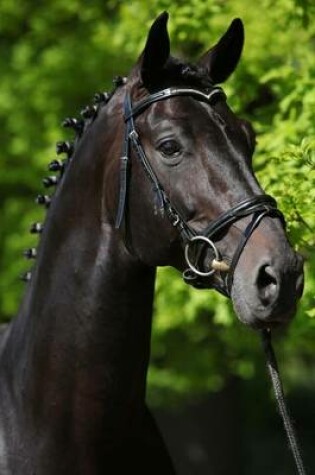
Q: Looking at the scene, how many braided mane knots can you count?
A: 11